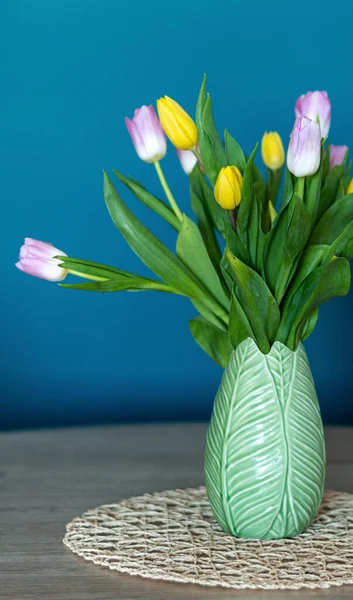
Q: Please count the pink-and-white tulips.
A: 6